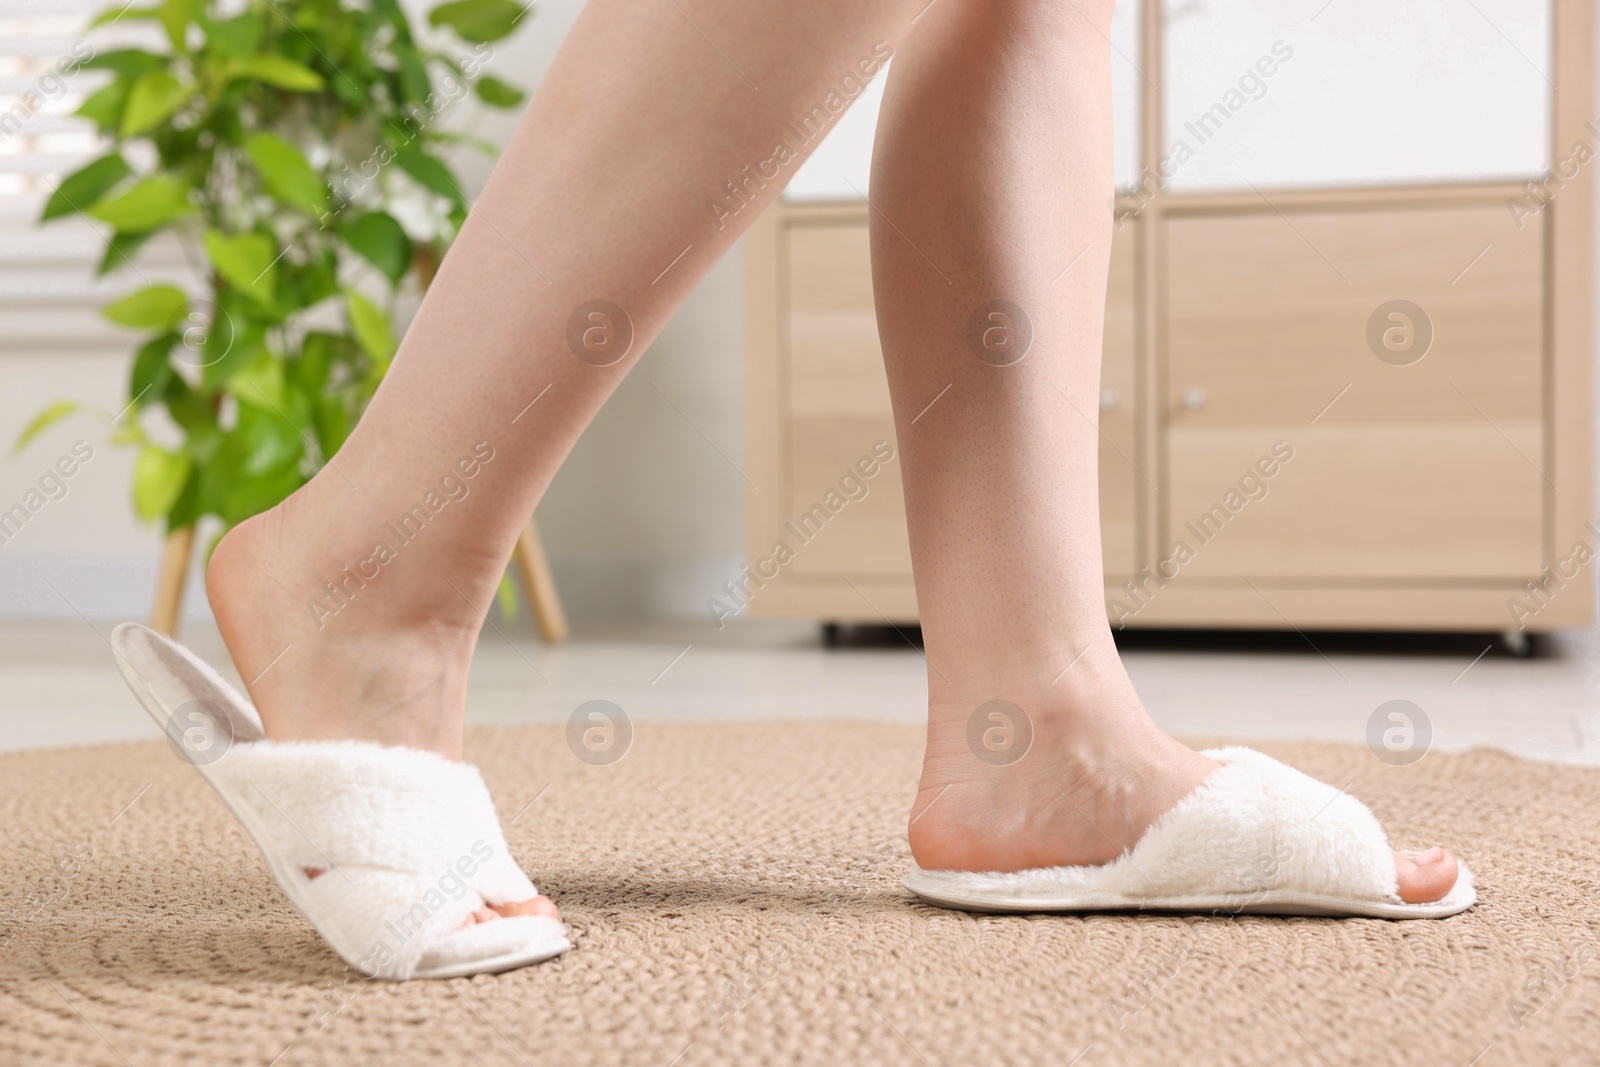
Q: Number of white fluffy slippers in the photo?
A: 2